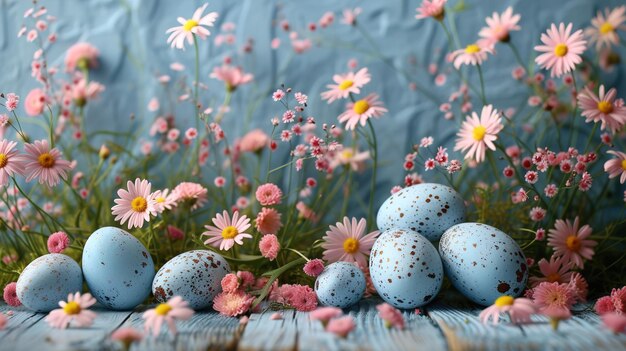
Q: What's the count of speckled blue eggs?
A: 7